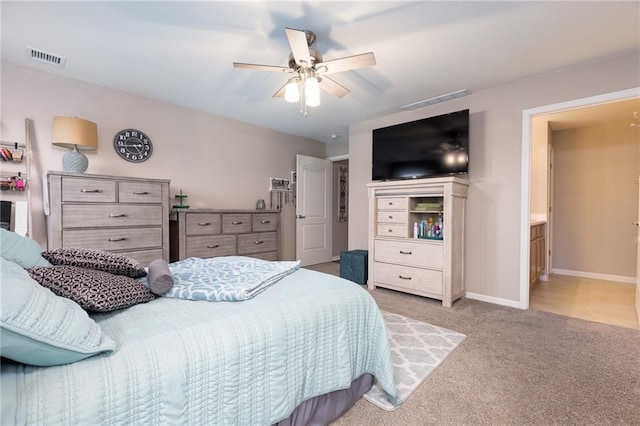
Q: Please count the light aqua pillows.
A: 2